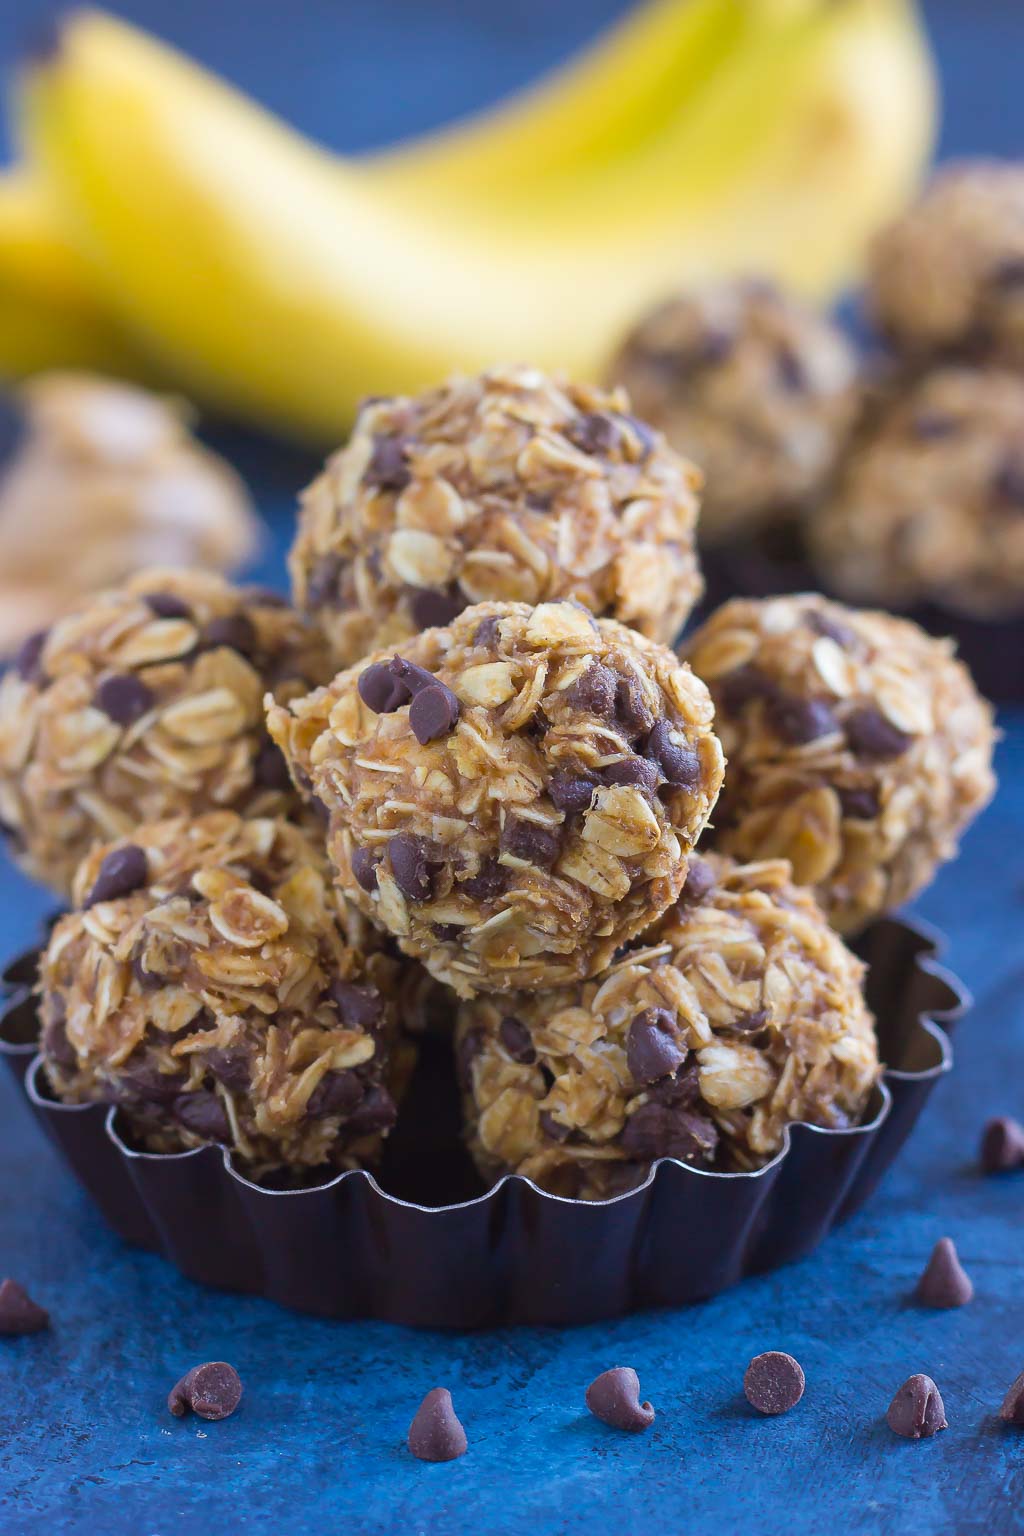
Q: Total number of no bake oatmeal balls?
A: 9